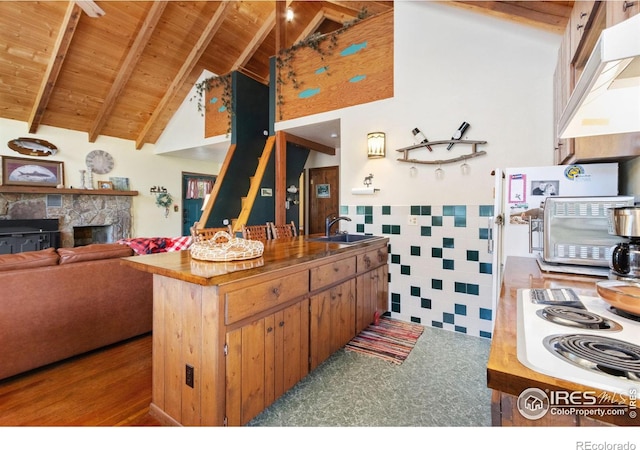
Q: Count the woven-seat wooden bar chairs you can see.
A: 3